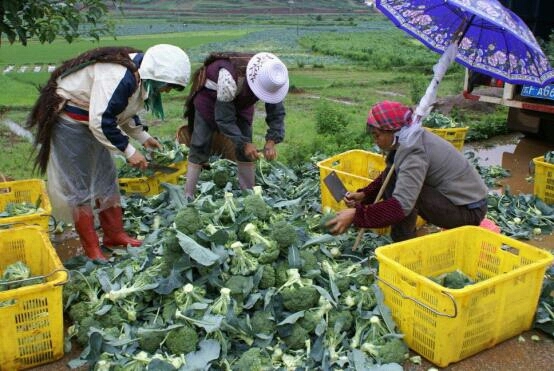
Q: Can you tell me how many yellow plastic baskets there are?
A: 7